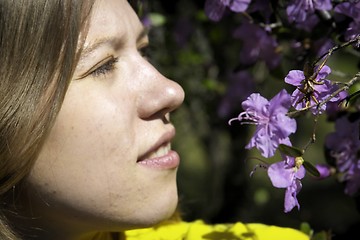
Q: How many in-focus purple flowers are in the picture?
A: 3